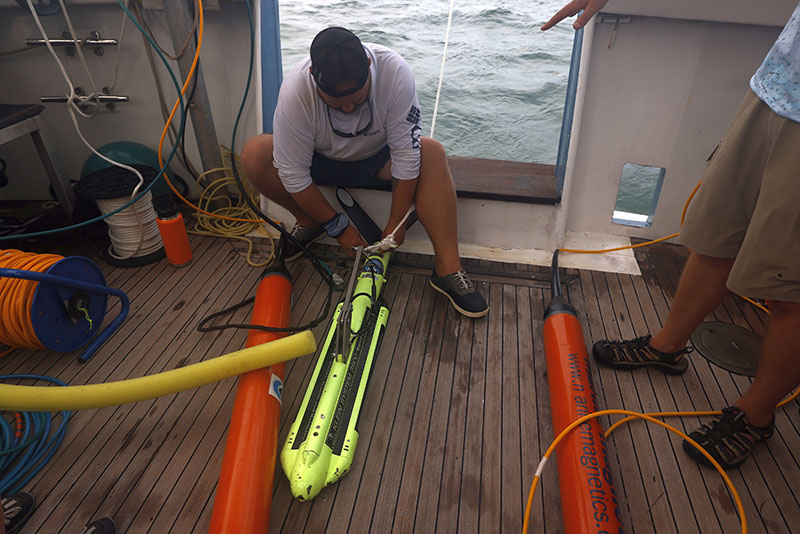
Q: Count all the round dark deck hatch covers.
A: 1